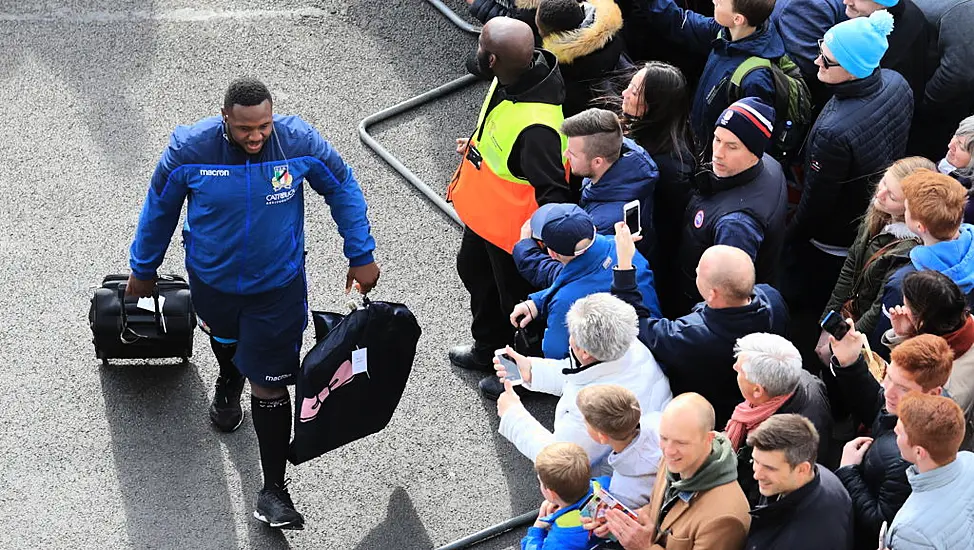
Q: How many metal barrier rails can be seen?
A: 3